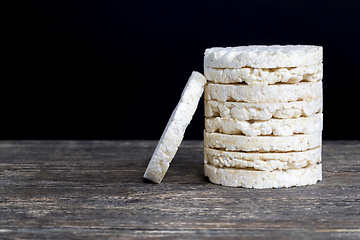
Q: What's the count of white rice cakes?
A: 9